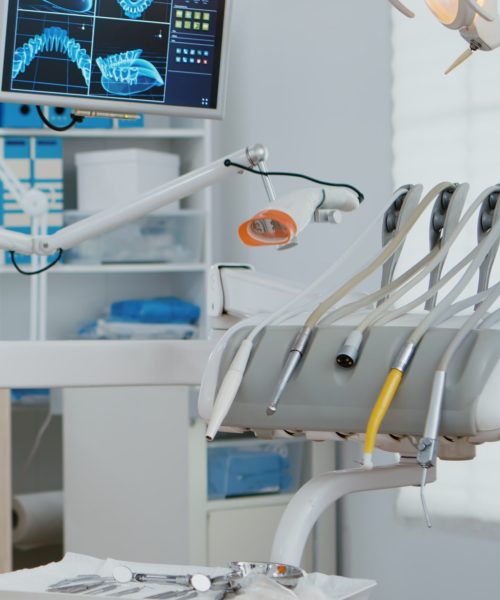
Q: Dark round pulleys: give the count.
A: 6